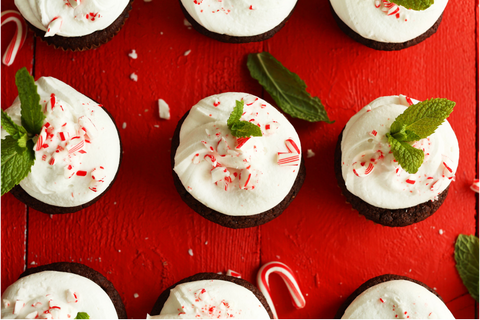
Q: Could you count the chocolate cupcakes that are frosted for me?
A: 9